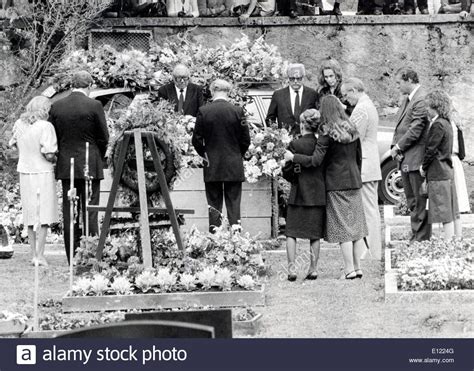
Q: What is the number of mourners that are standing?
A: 12